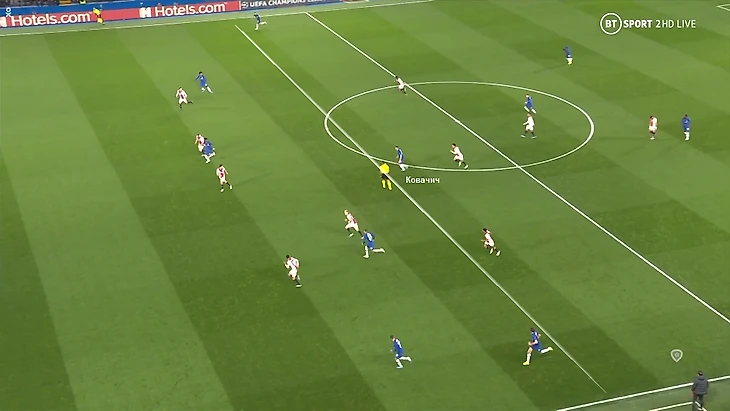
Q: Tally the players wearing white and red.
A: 10